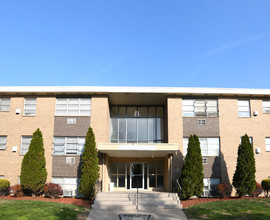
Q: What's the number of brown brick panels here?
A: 4